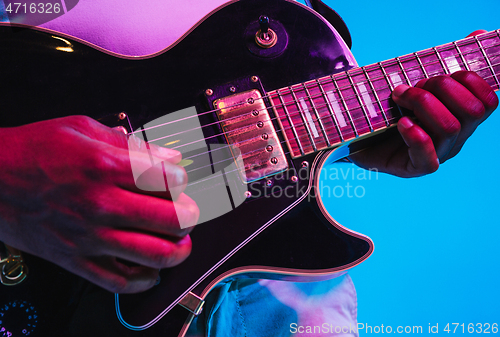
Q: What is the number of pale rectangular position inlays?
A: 5